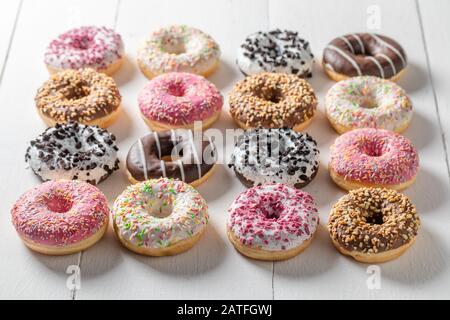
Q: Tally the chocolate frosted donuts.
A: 5